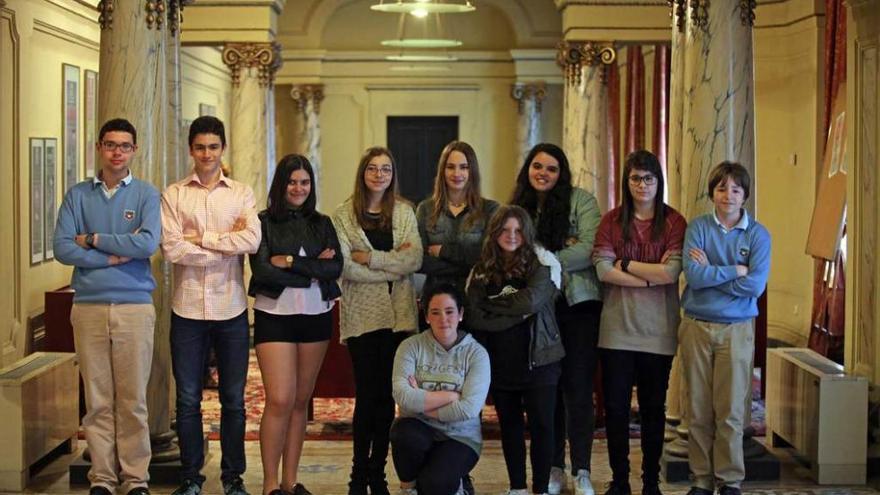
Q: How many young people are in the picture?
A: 10